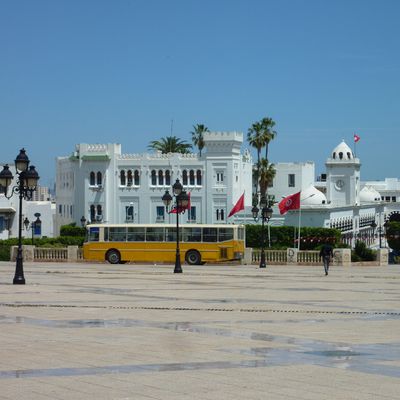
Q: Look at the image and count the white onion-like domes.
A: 3